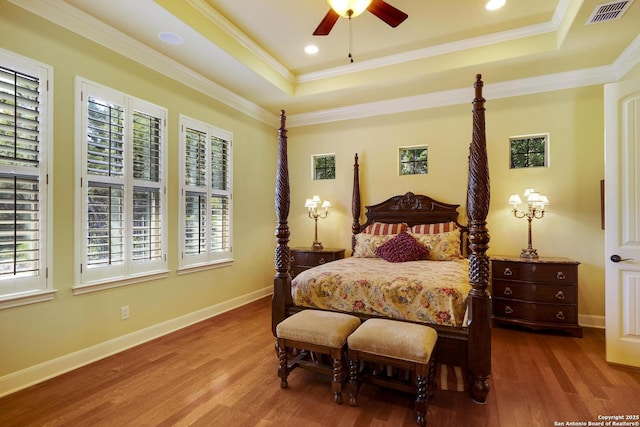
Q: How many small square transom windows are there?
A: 3